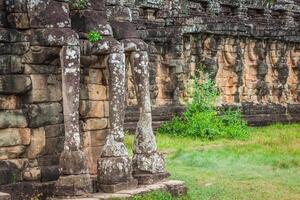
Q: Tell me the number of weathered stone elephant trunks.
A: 3